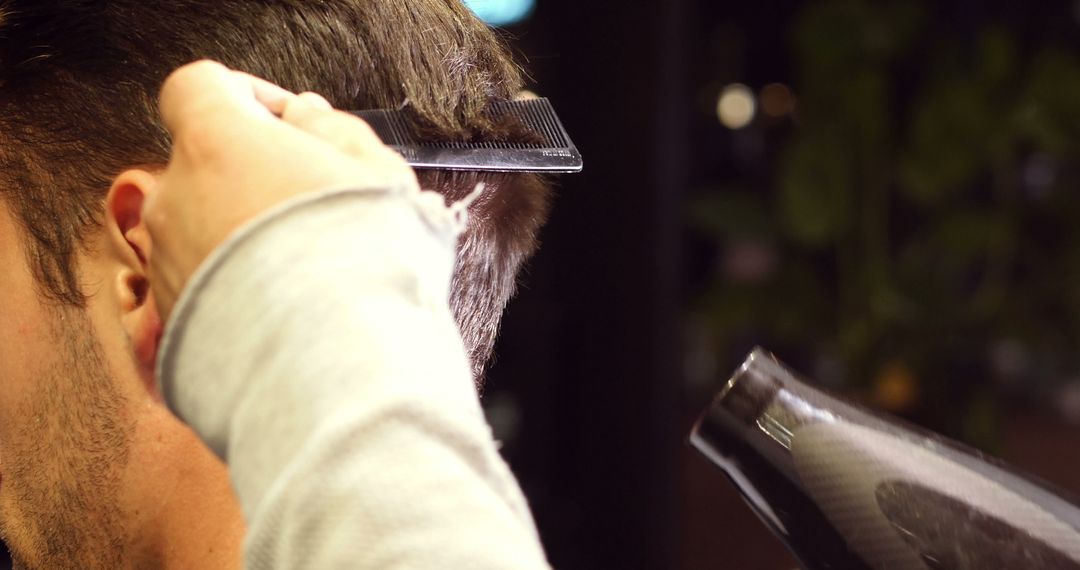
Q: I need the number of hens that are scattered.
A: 0